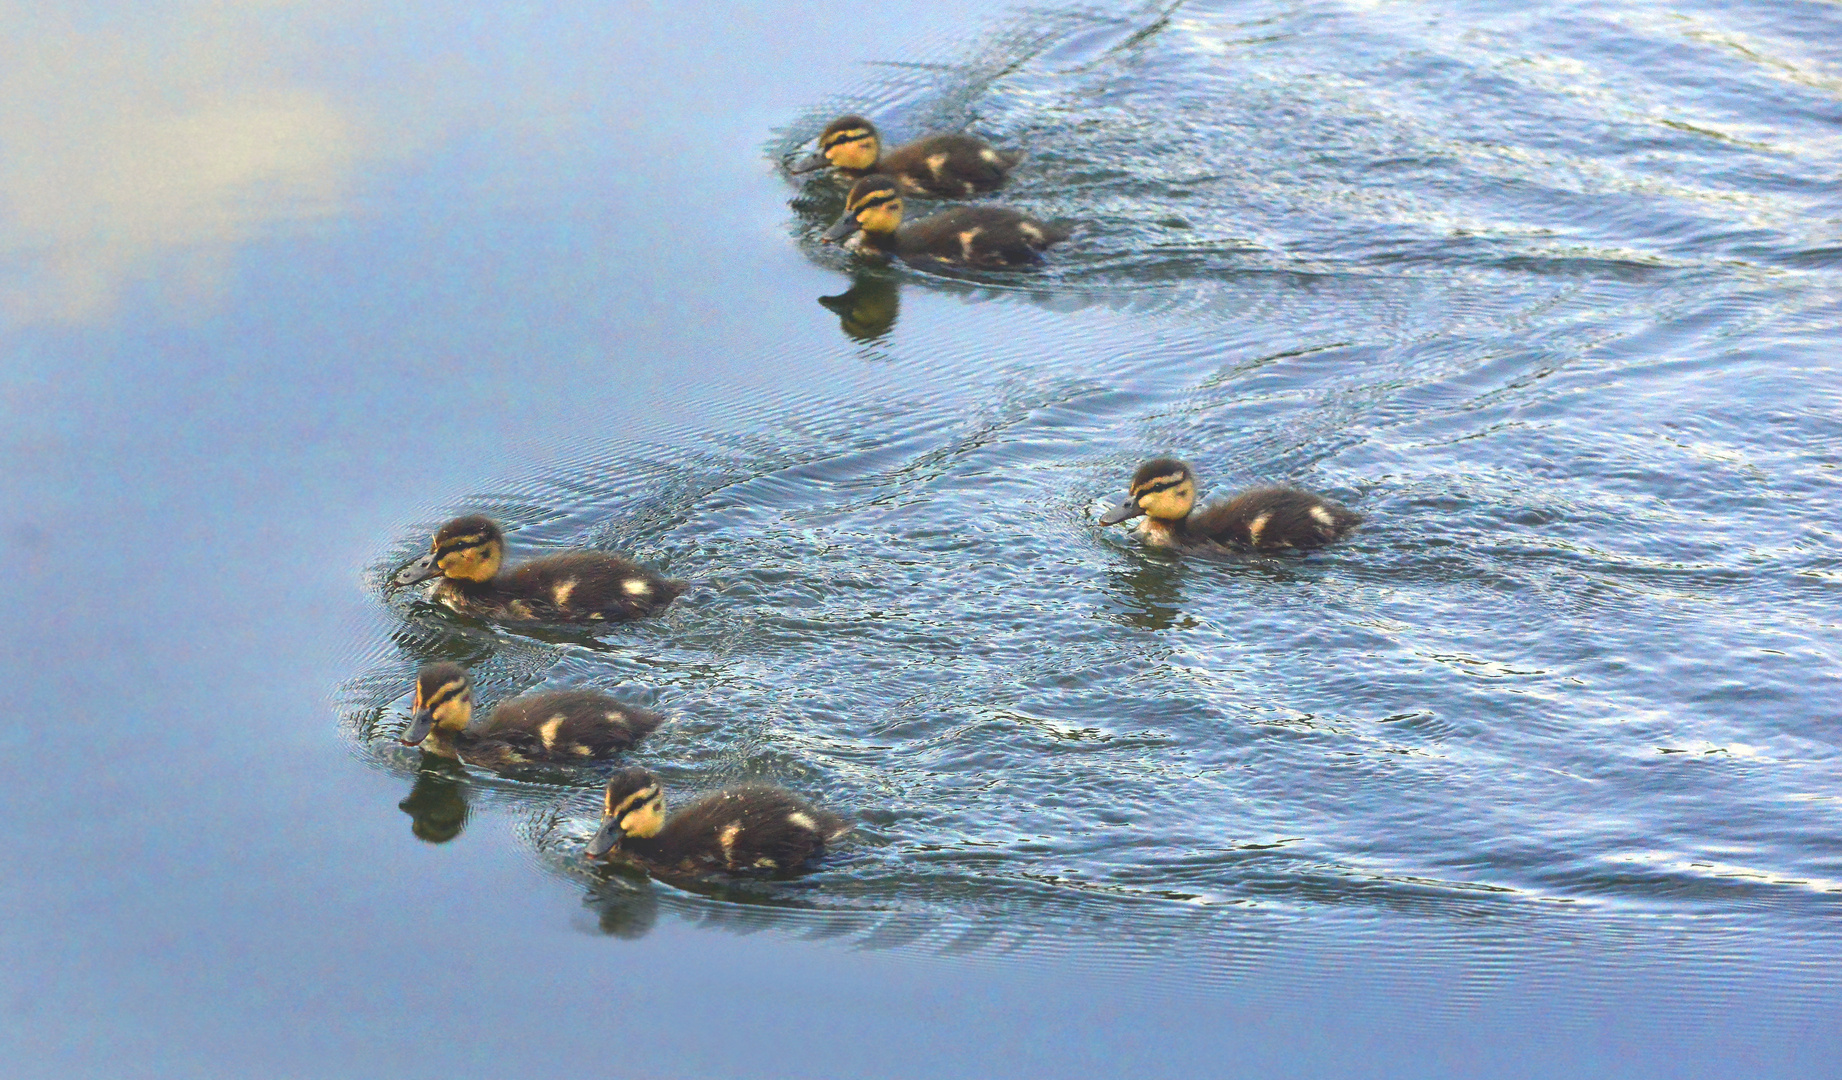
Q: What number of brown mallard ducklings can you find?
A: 6